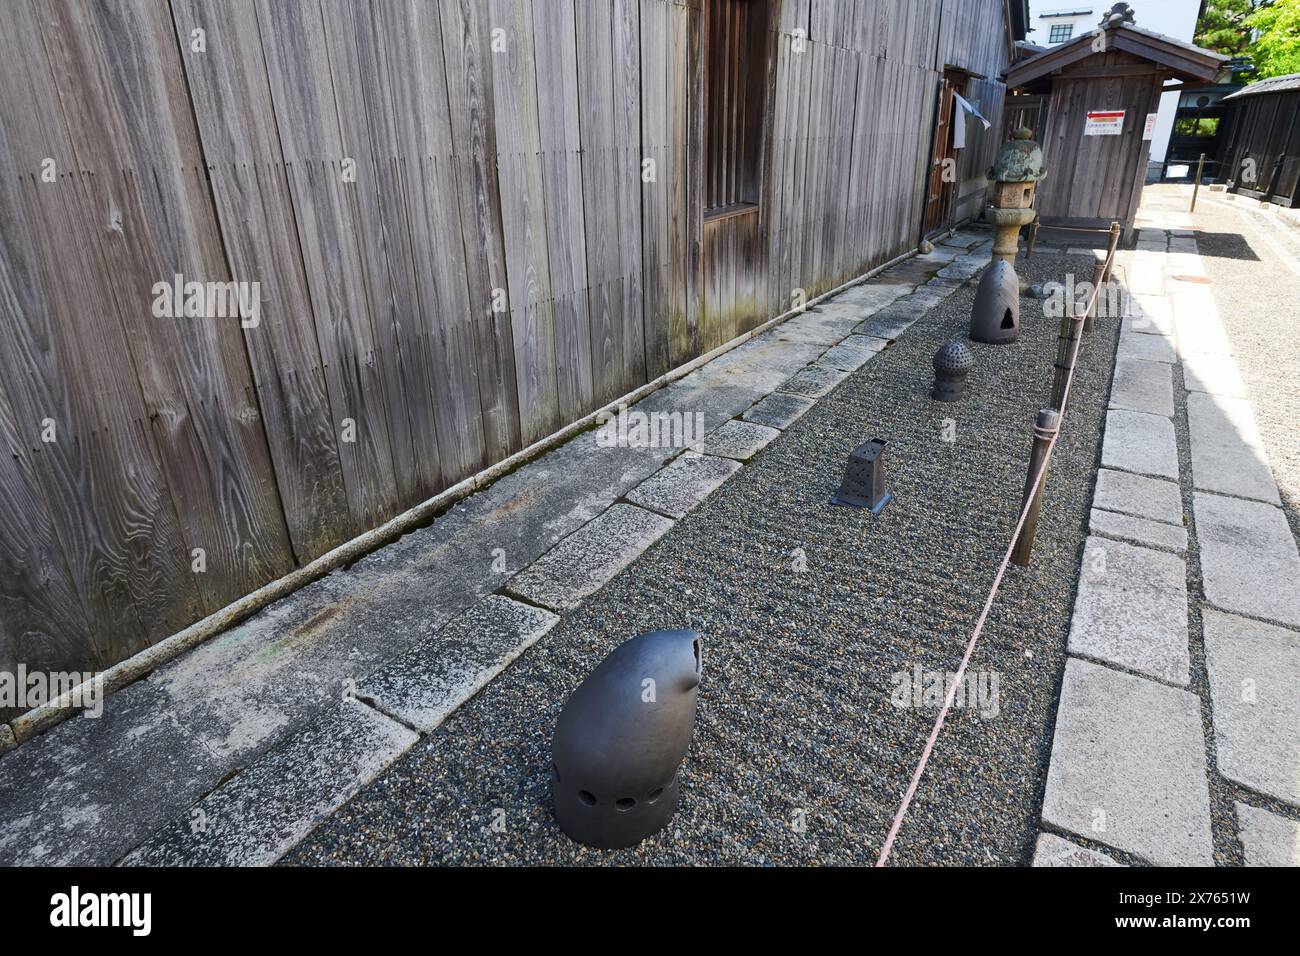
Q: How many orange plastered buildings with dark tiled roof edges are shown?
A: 0